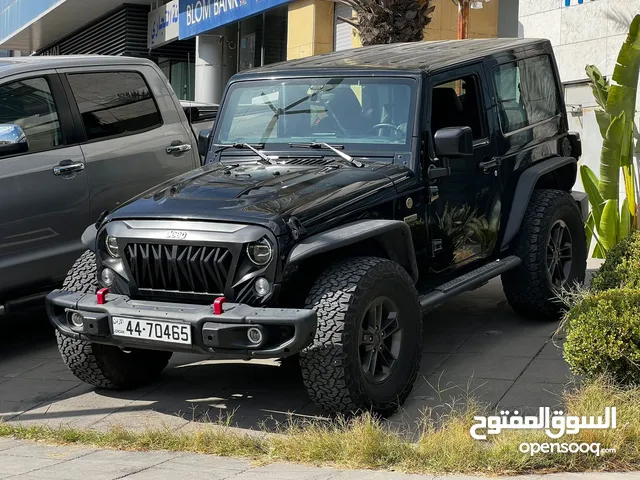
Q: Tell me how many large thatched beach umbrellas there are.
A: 0